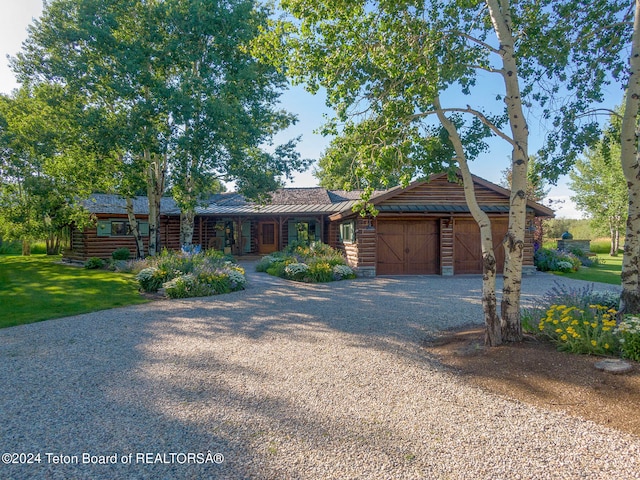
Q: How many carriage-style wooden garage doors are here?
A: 2